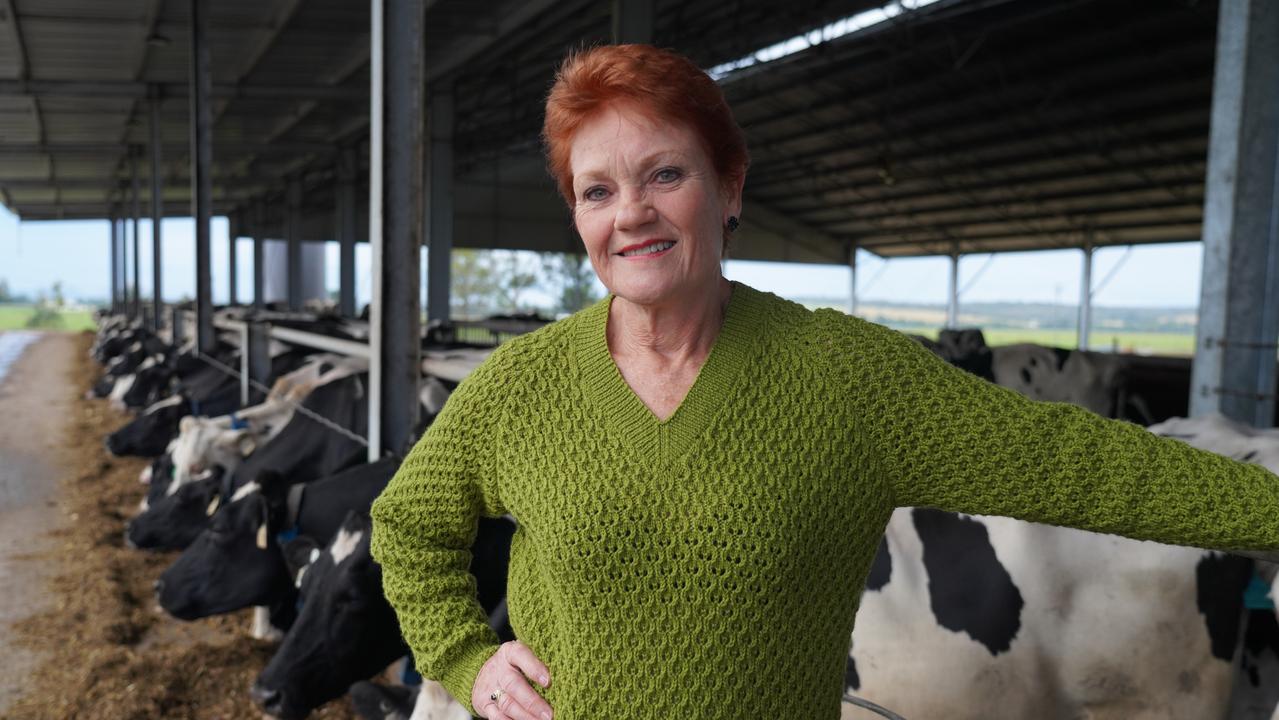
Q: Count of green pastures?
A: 2